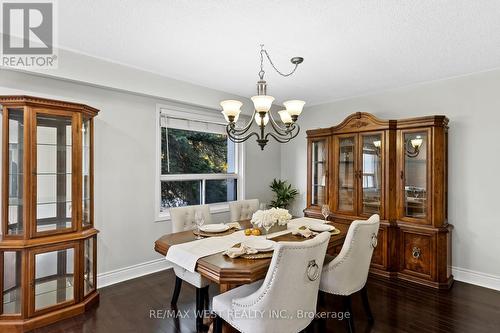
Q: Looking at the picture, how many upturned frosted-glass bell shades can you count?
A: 6